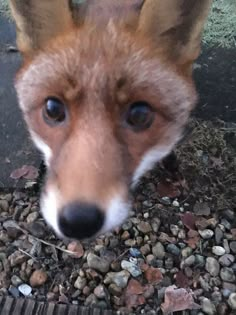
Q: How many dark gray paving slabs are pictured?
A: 2